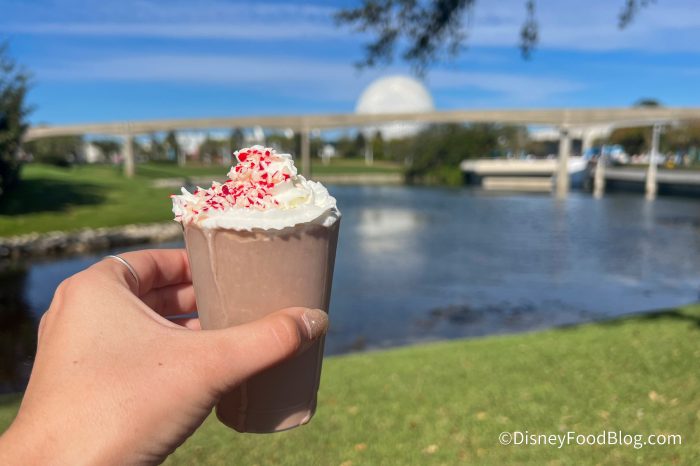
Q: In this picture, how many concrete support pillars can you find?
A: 5